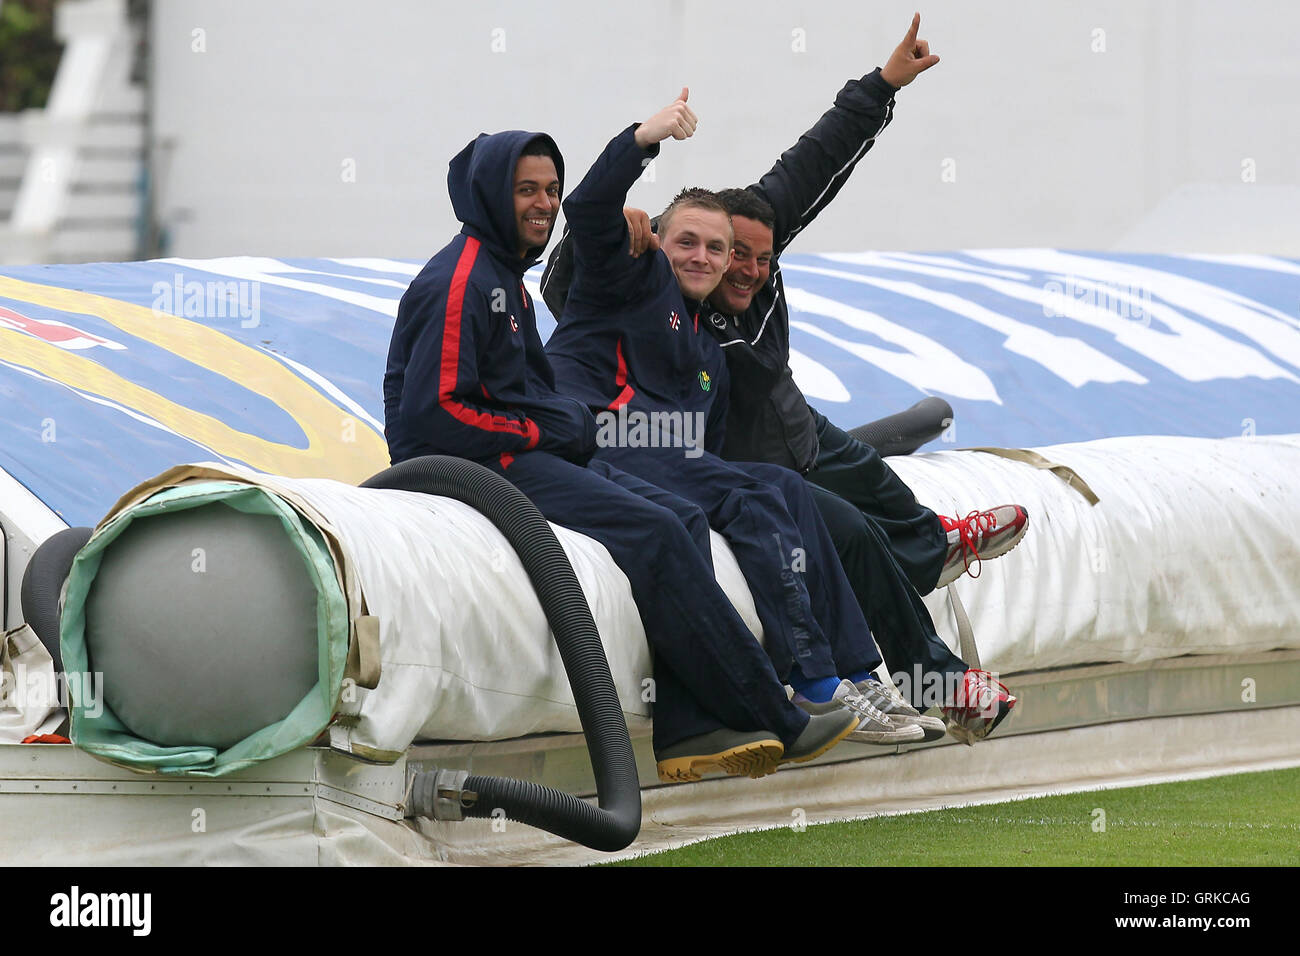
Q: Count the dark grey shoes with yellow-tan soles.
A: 2